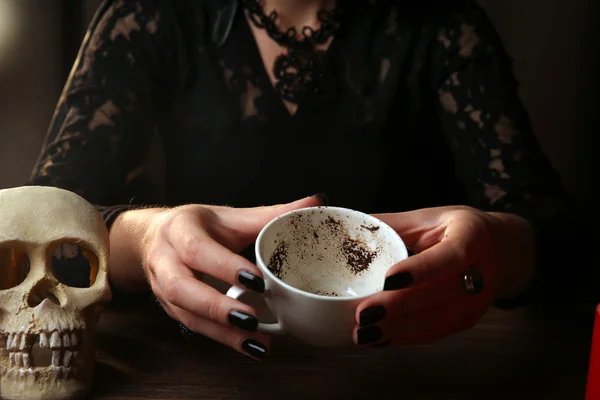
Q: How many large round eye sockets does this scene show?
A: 2